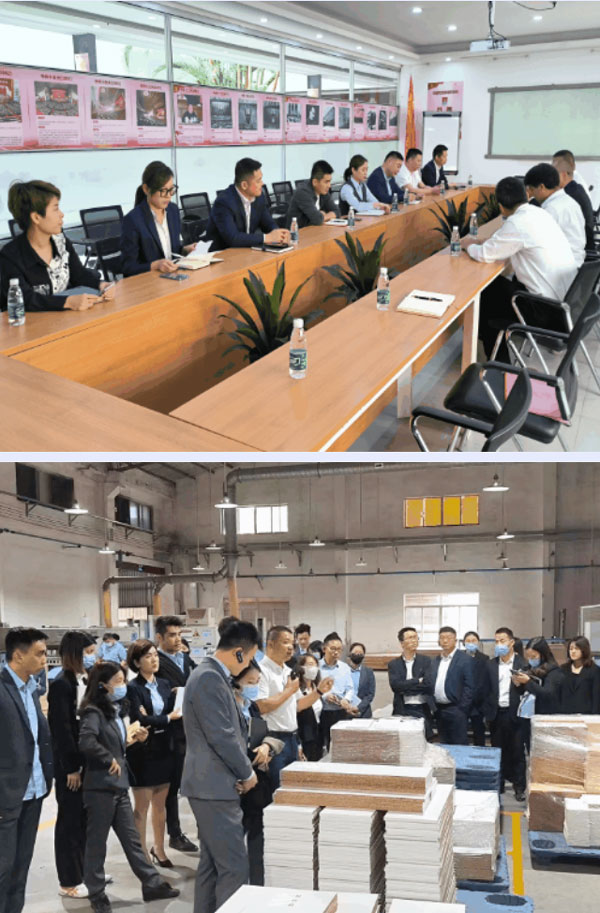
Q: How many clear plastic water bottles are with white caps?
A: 11